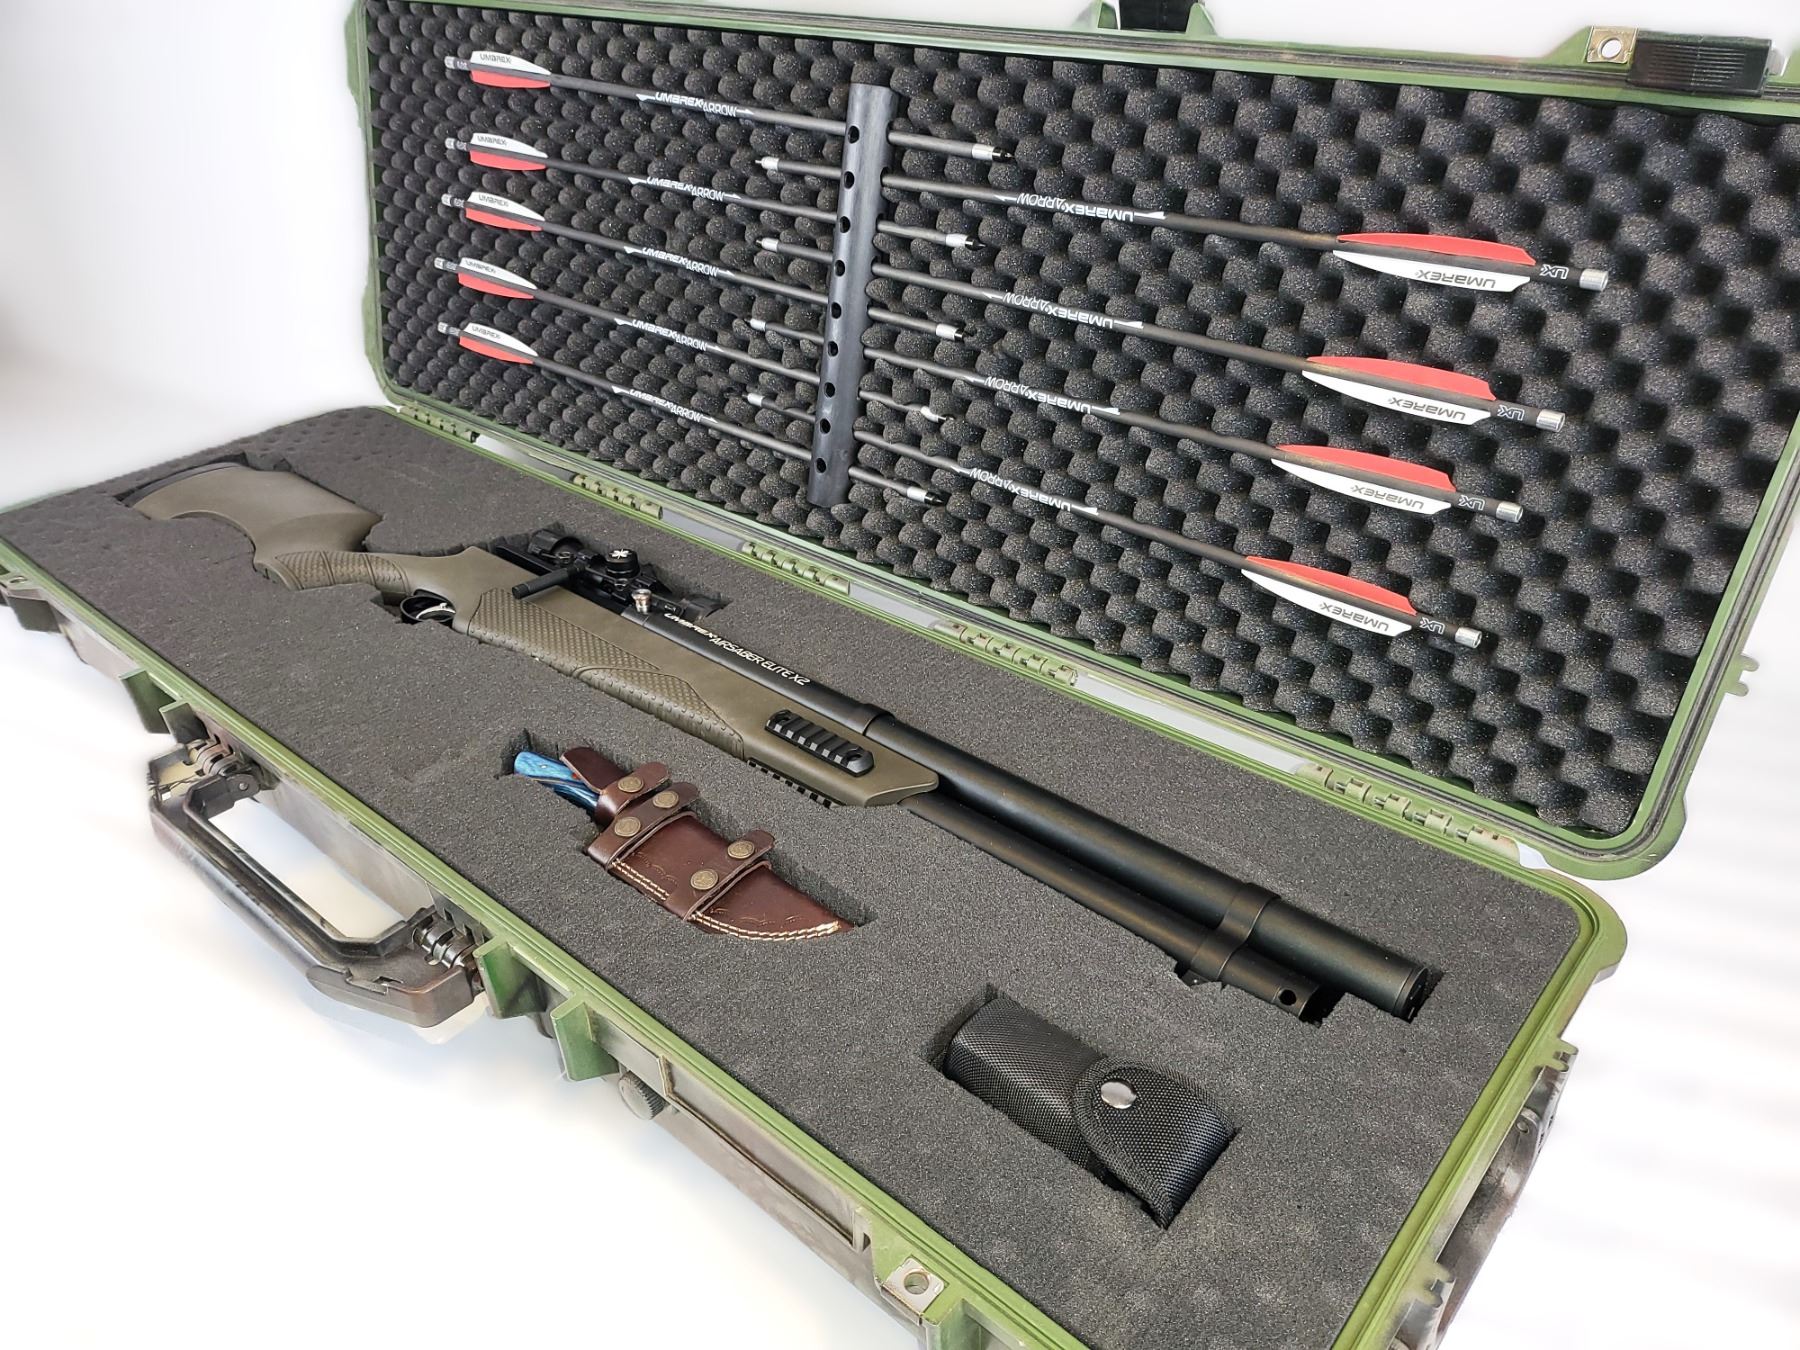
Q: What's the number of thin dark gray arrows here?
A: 9